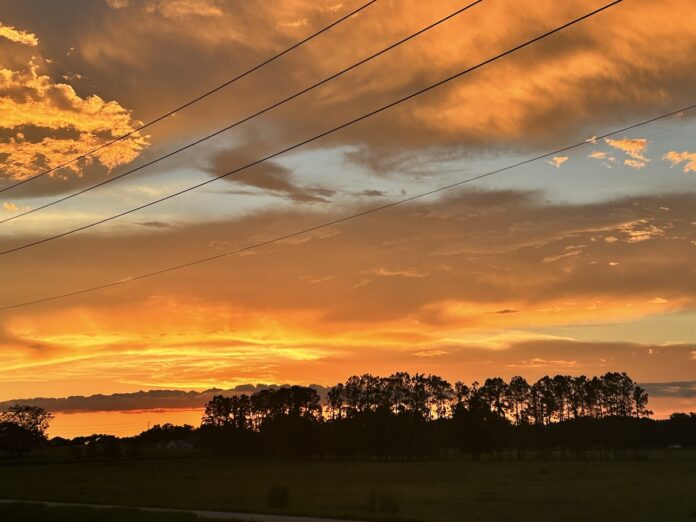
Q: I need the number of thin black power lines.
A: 4